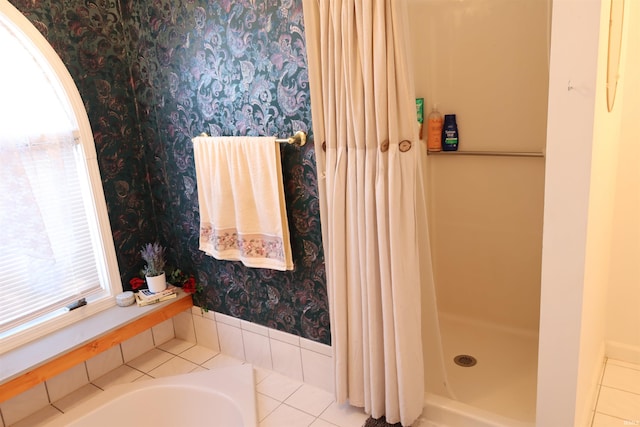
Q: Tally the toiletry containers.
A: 3